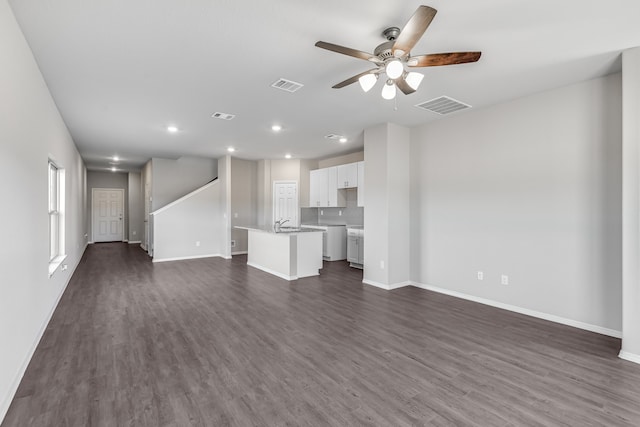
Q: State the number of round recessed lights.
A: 7